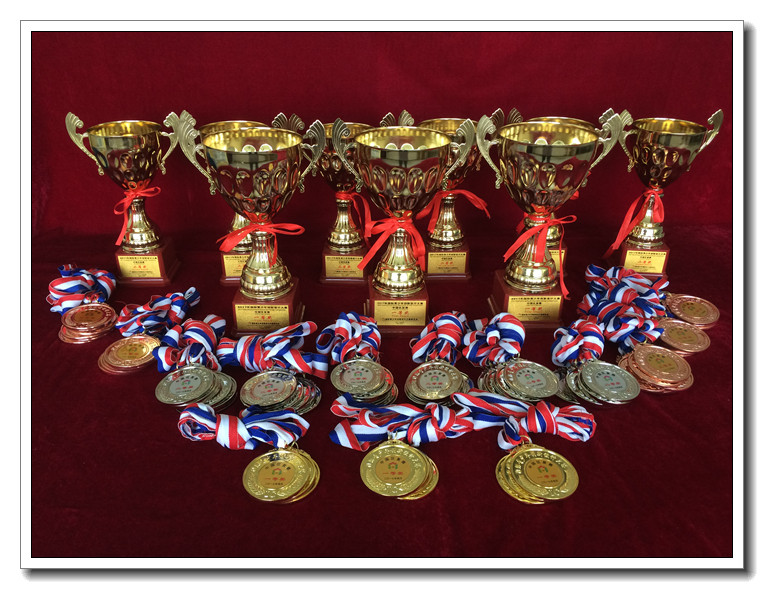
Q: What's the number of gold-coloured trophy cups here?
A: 9